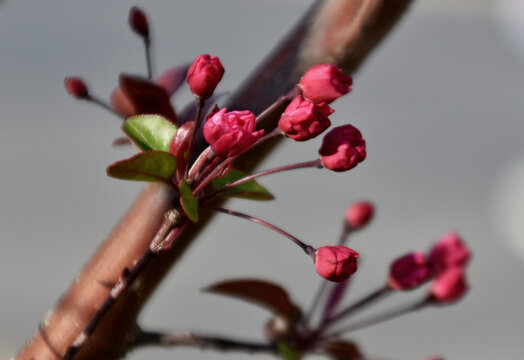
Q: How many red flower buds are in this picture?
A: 12